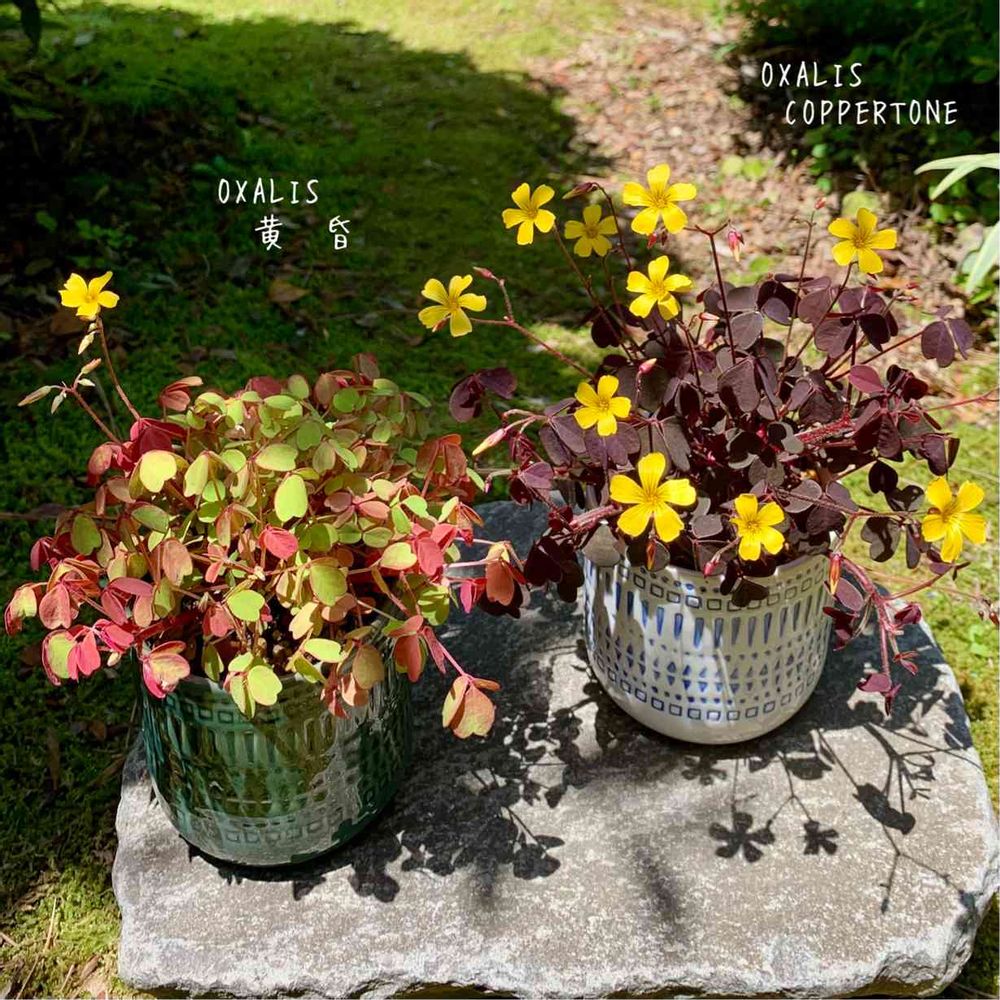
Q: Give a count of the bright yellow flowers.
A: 11